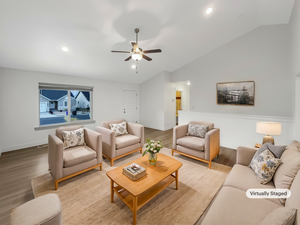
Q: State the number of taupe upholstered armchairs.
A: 3